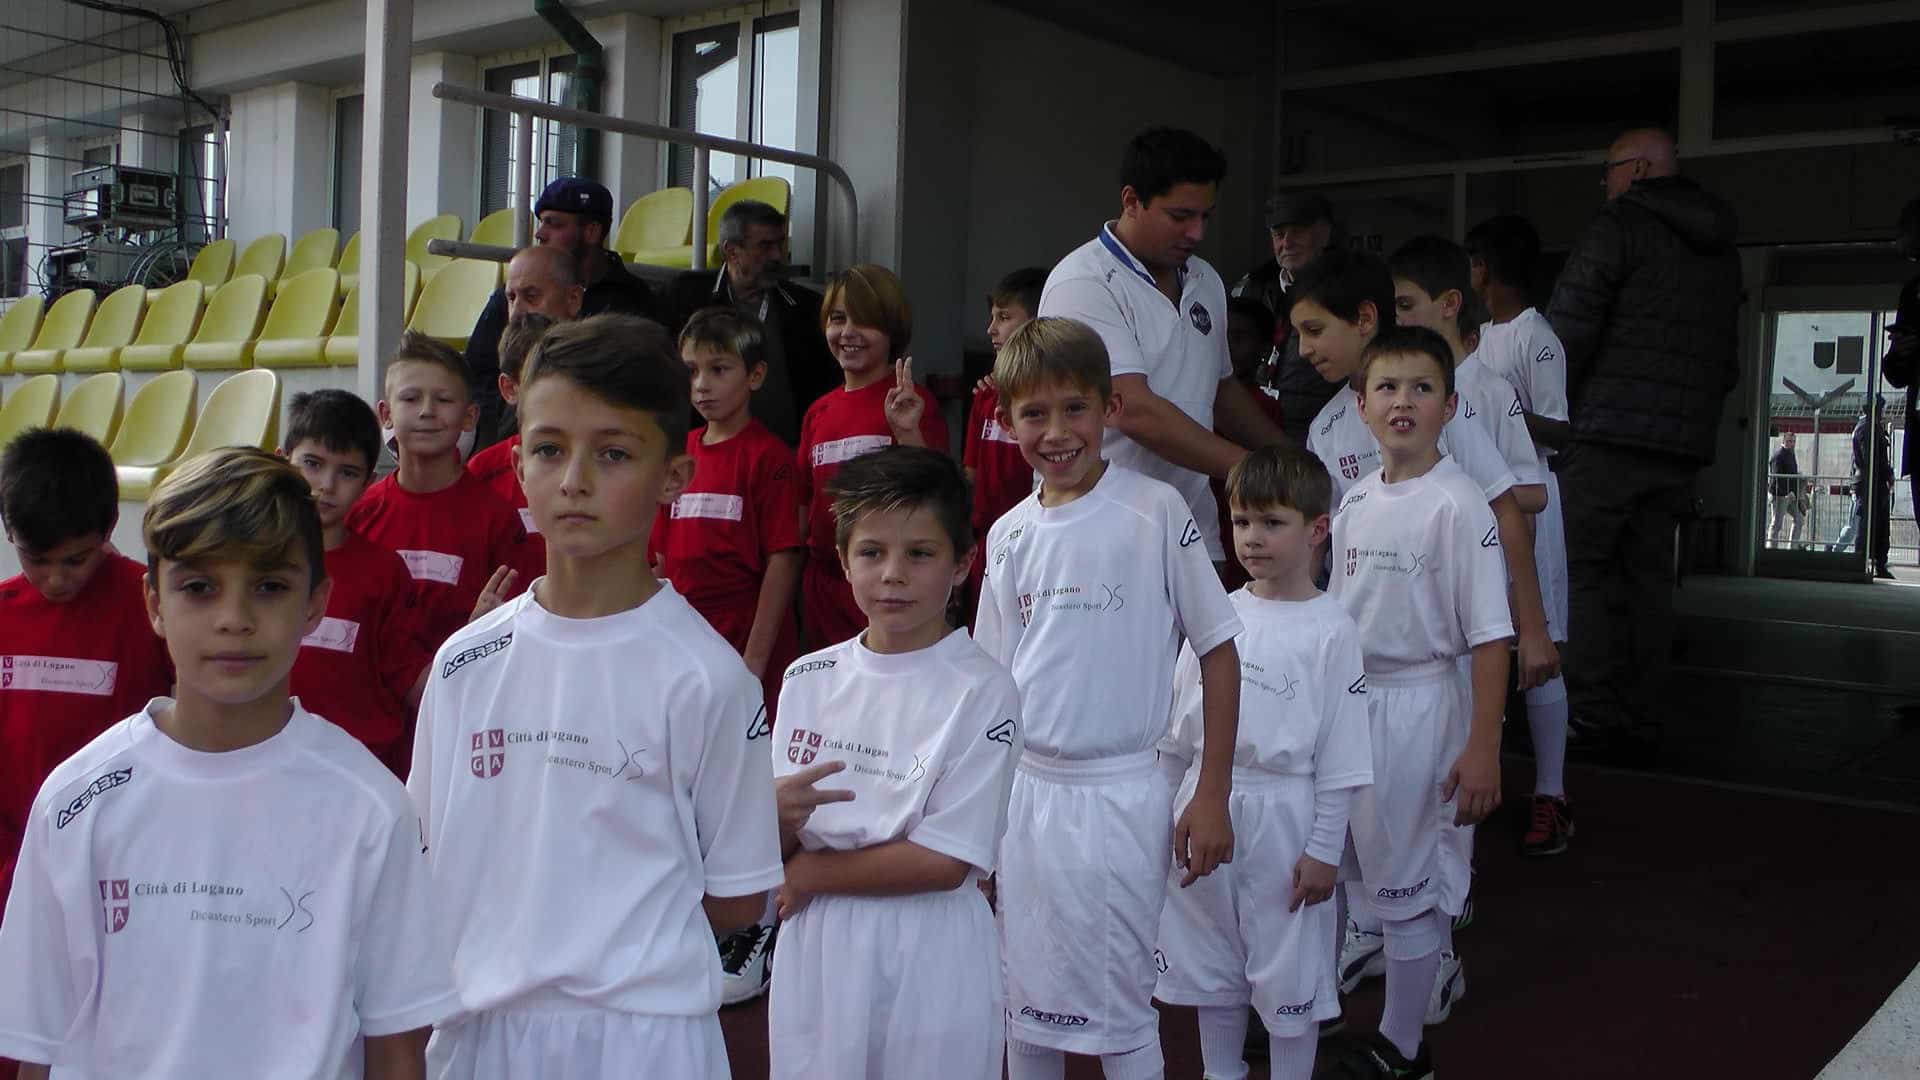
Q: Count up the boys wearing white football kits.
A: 9